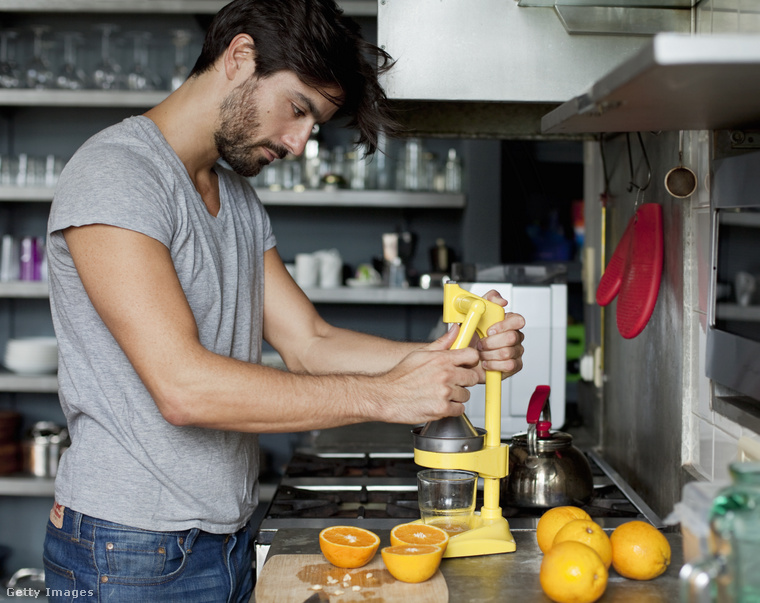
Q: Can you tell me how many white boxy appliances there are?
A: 1